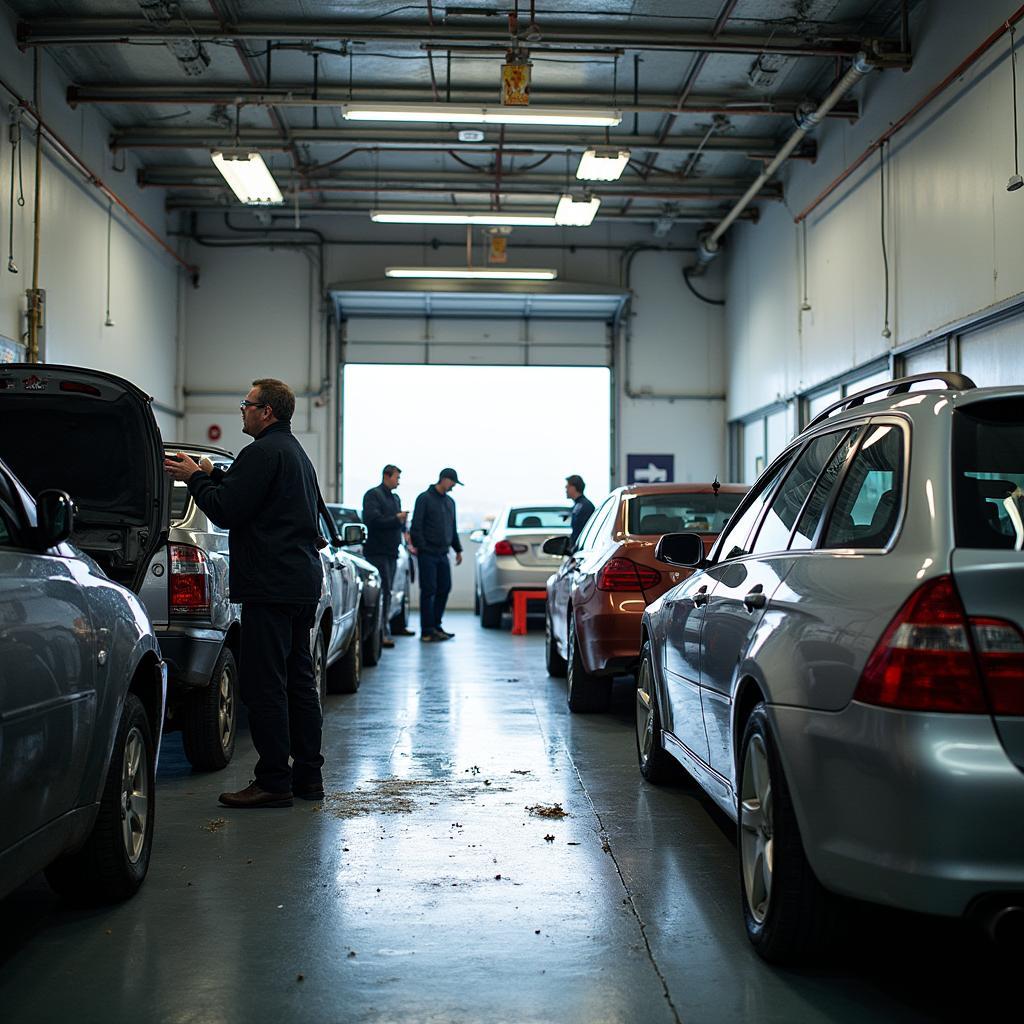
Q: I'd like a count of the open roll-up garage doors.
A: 1